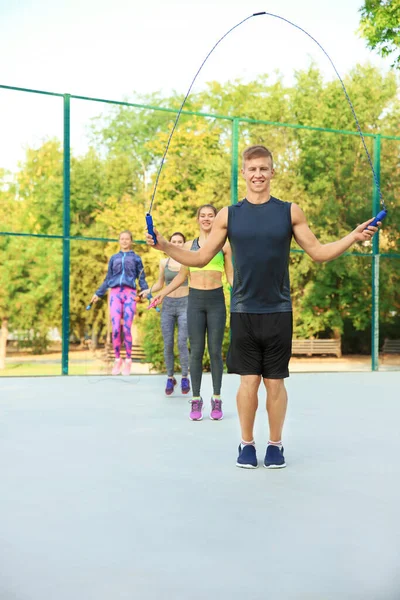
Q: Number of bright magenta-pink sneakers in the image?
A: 2